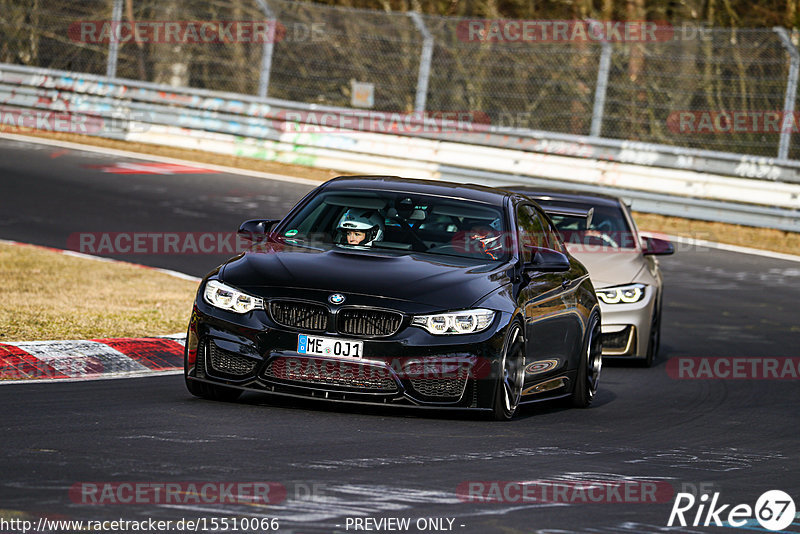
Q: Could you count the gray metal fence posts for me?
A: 5